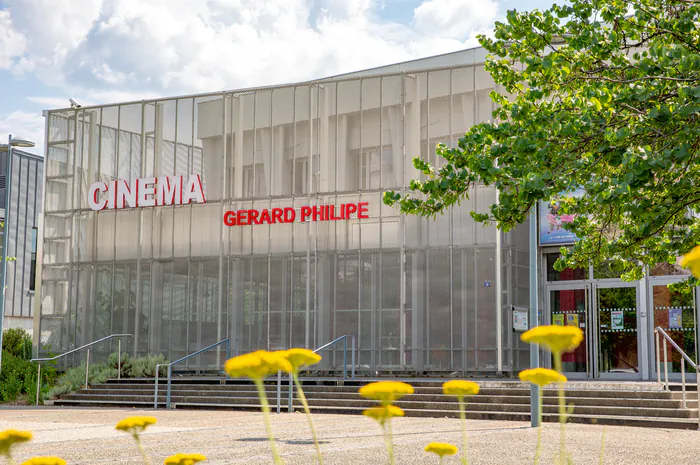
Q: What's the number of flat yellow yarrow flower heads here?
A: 13